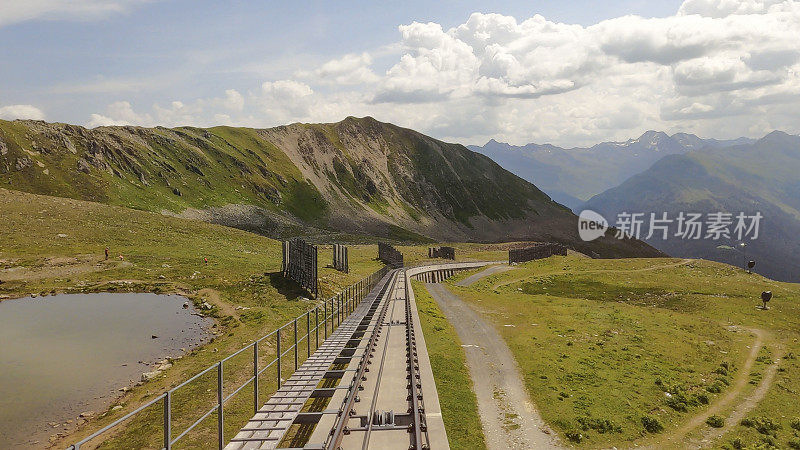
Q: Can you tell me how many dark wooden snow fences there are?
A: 5